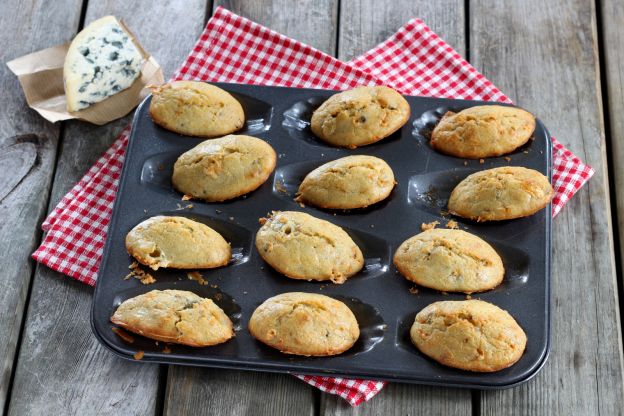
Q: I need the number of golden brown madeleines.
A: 12